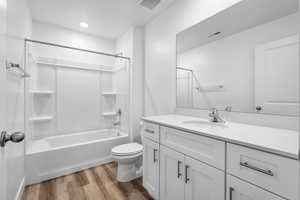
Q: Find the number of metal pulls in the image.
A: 6